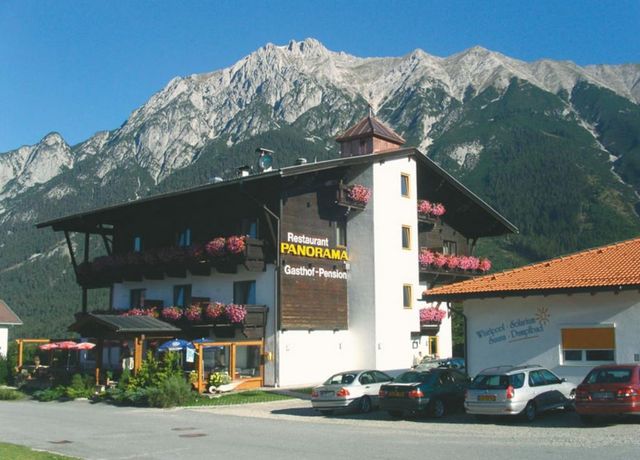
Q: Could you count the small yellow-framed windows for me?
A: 3